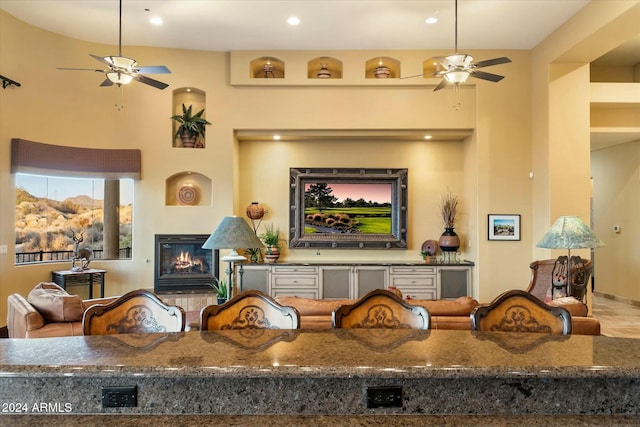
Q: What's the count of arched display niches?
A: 6